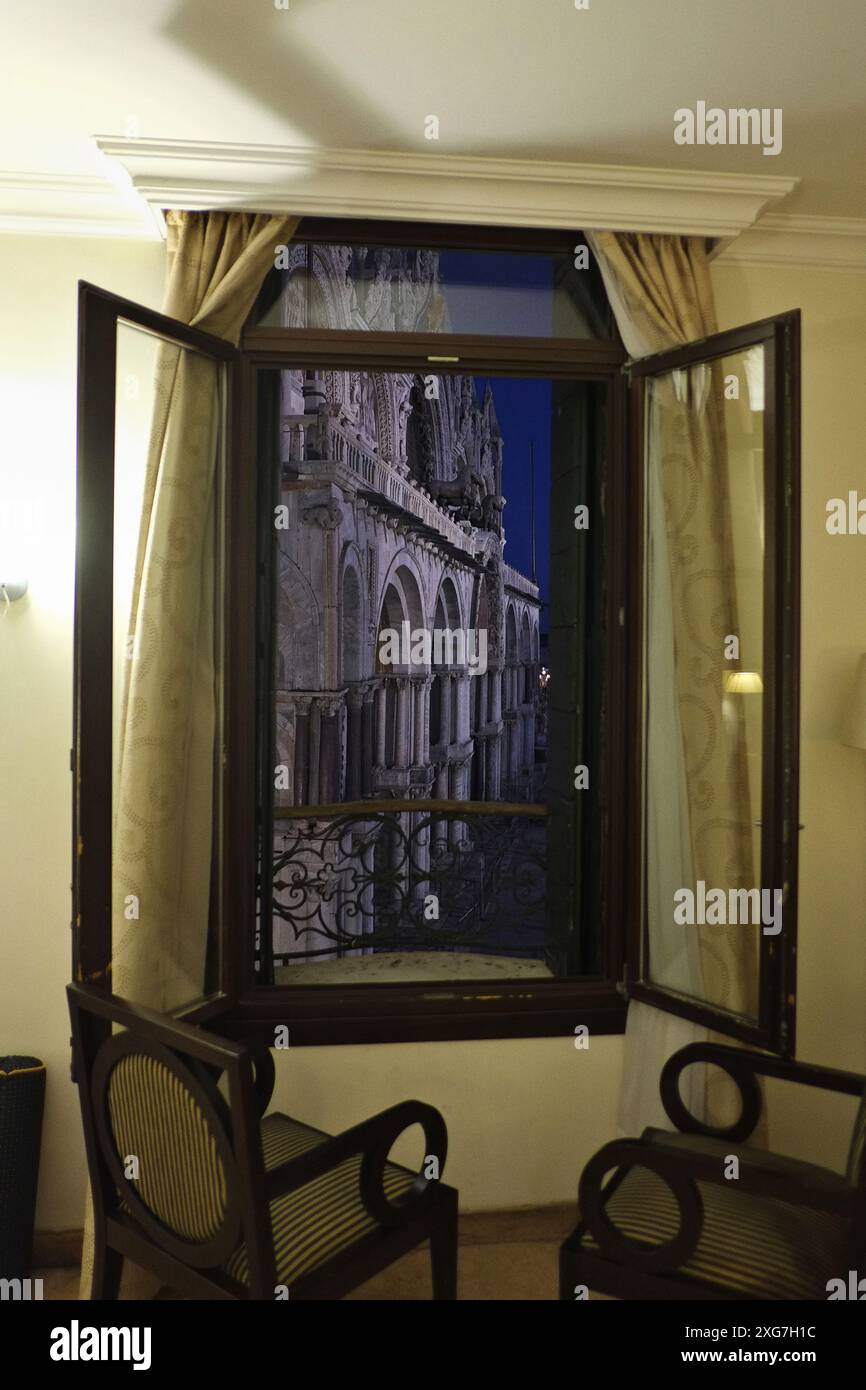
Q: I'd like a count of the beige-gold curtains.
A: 2